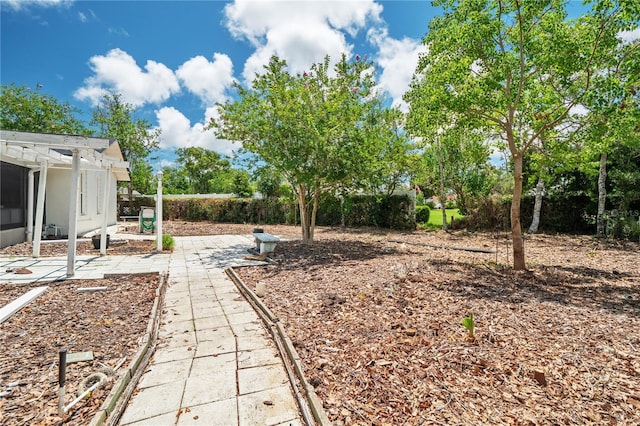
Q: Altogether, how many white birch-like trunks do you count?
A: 2